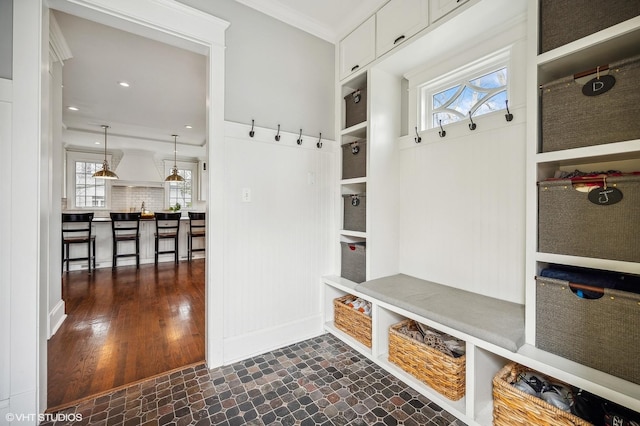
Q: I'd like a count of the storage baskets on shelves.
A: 11